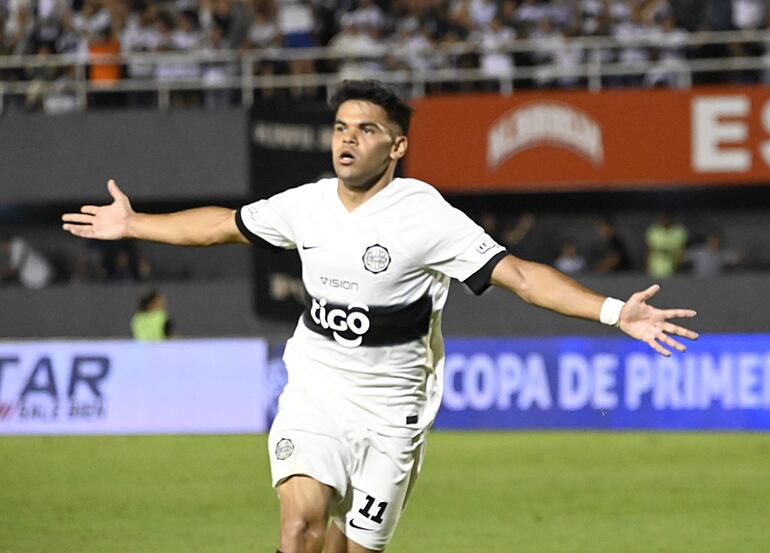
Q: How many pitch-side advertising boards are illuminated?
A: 2